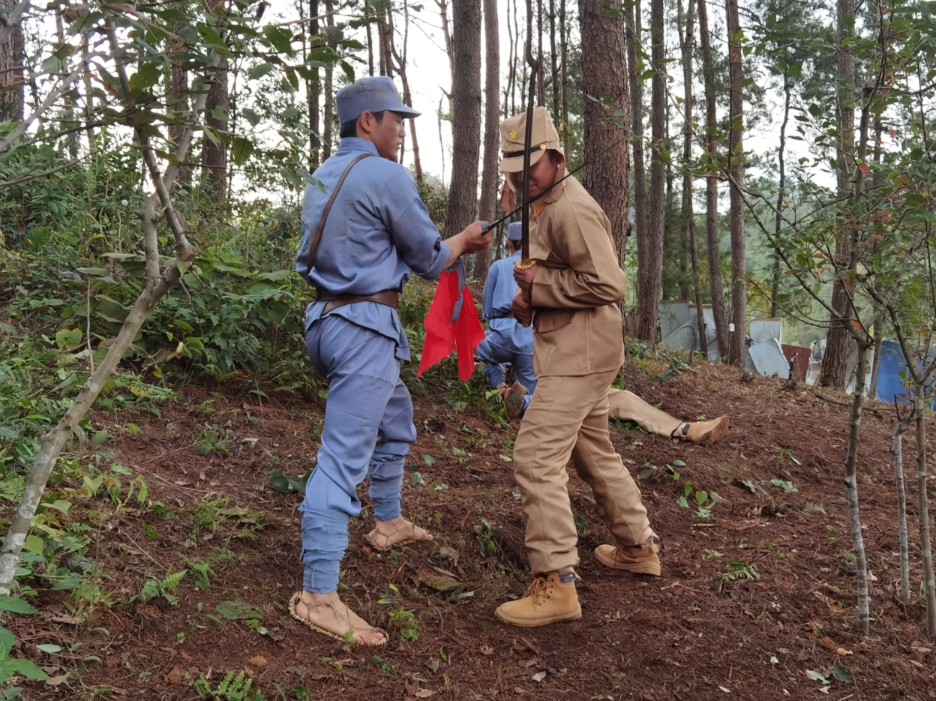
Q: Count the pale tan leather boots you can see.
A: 3